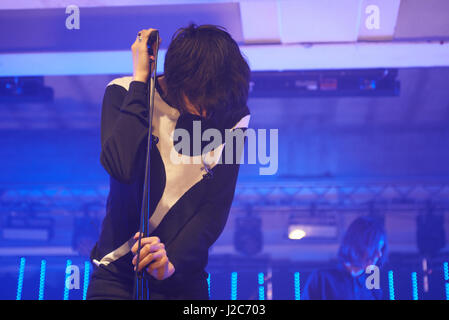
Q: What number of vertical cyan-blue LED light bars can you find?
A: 11